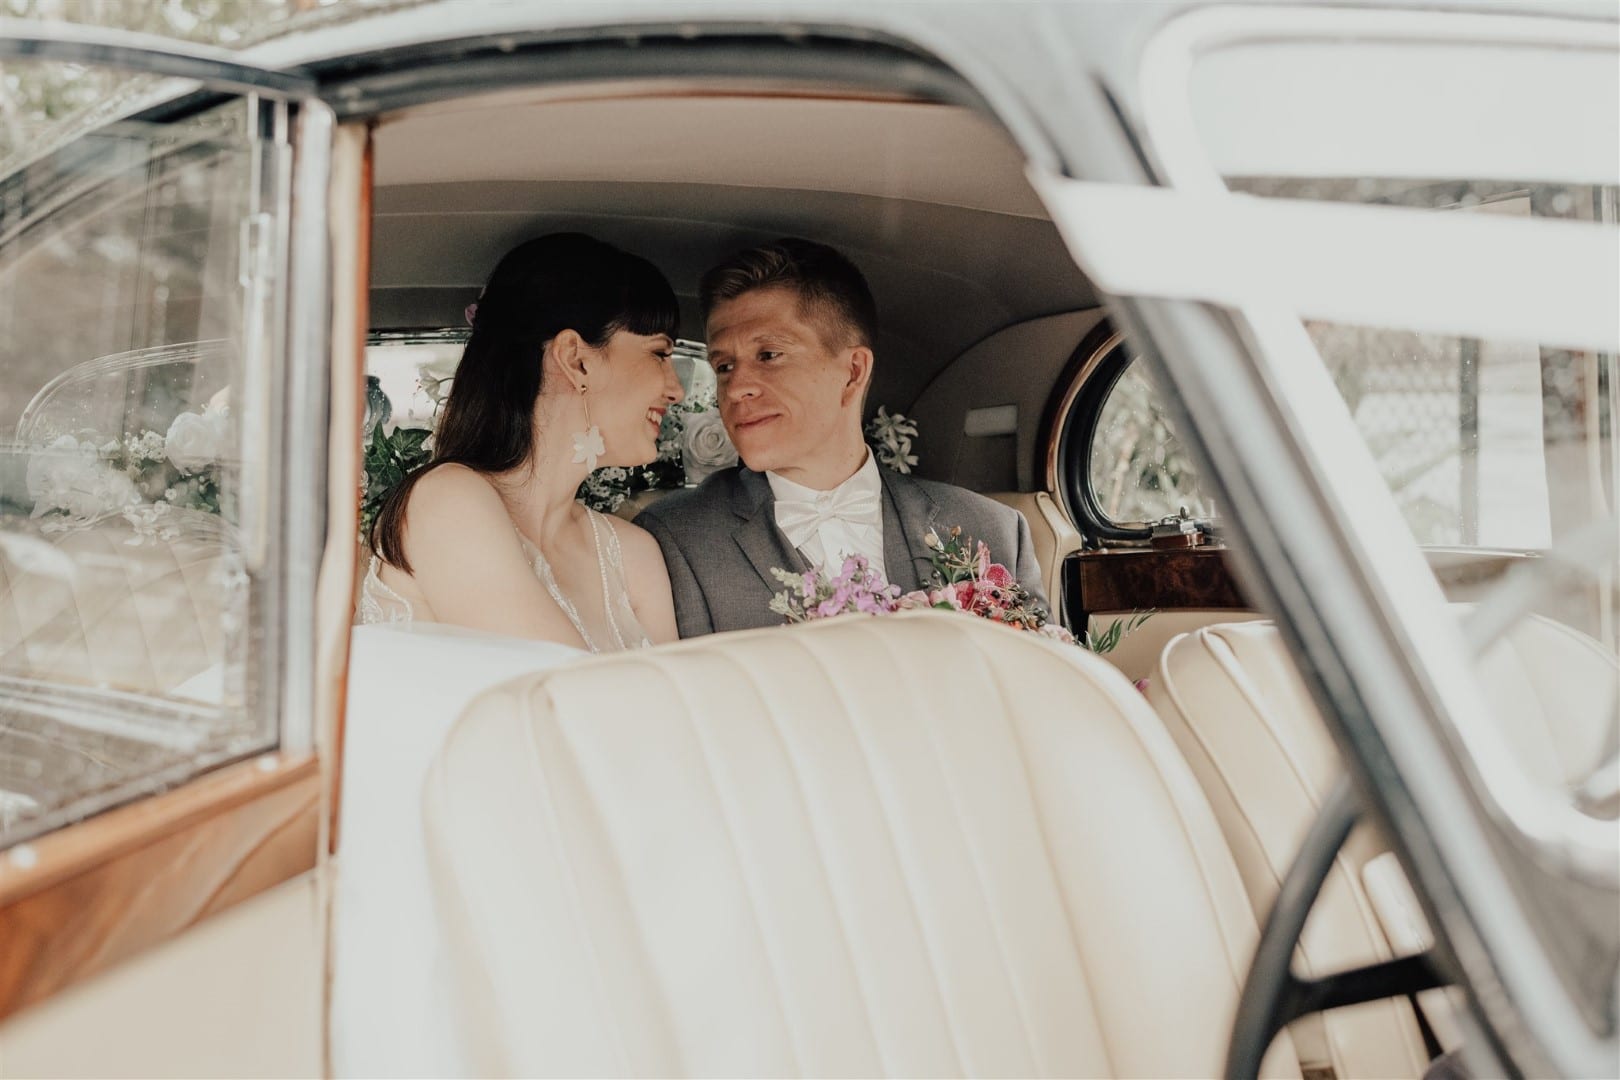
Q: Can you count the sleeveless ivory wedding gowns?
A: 1